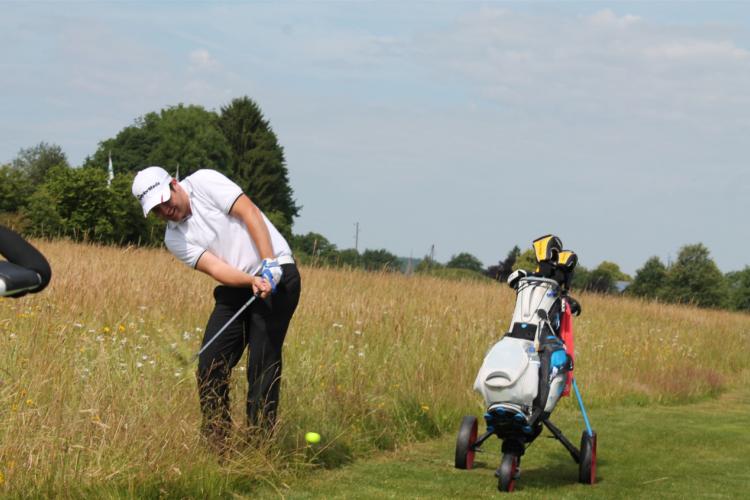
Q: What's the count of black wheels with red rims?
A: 3